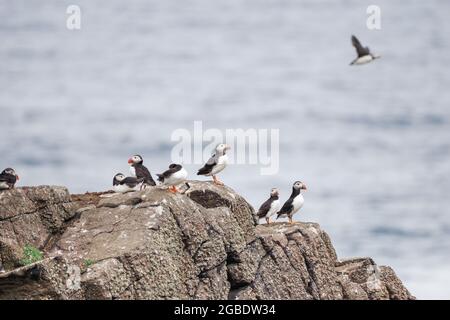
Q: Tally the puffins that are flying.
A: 1